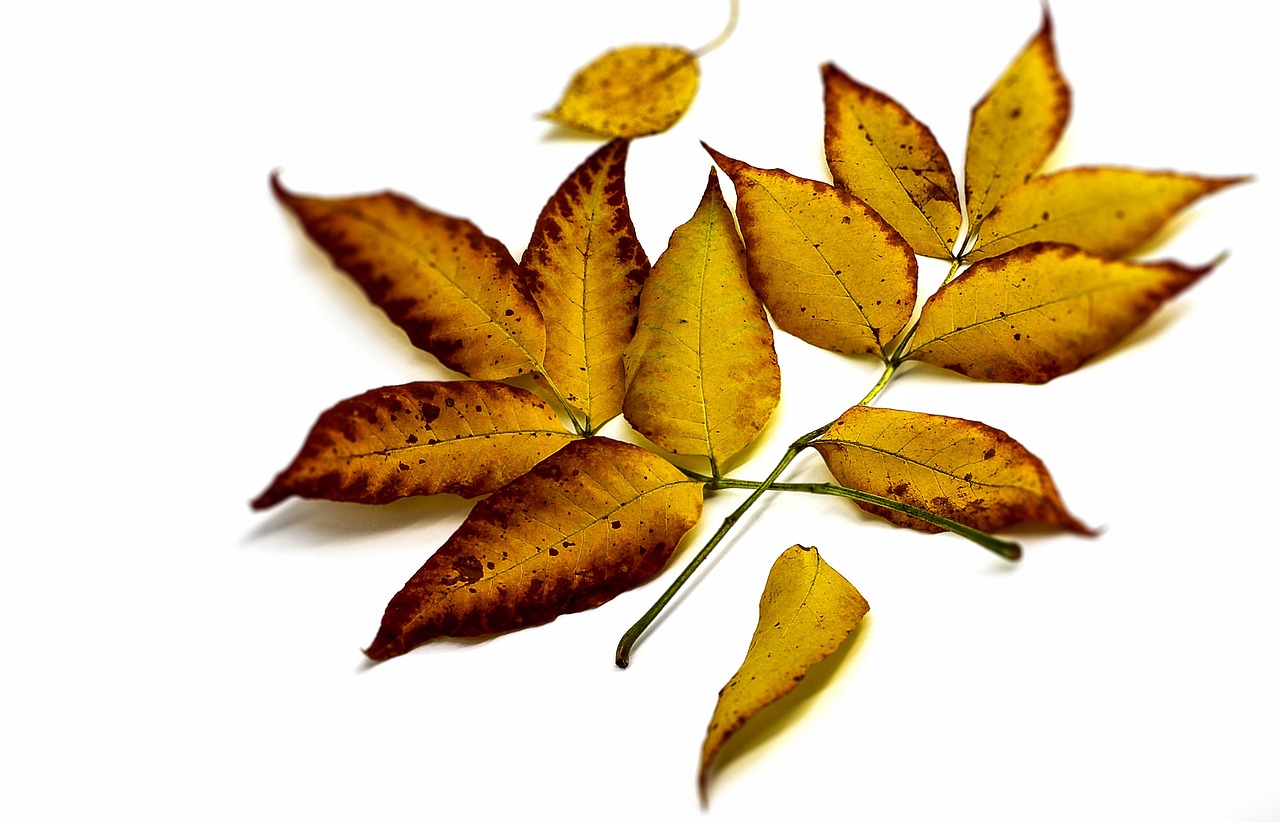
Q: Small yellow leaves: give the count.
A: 2